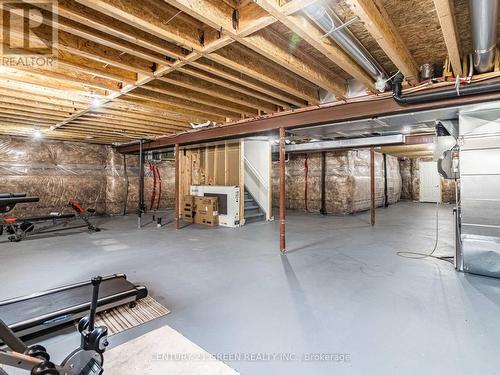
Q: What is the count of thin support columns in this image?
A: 3